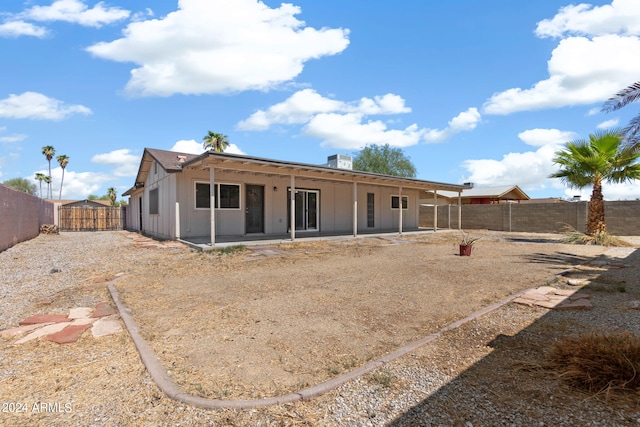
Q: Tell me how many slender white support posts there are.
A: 6